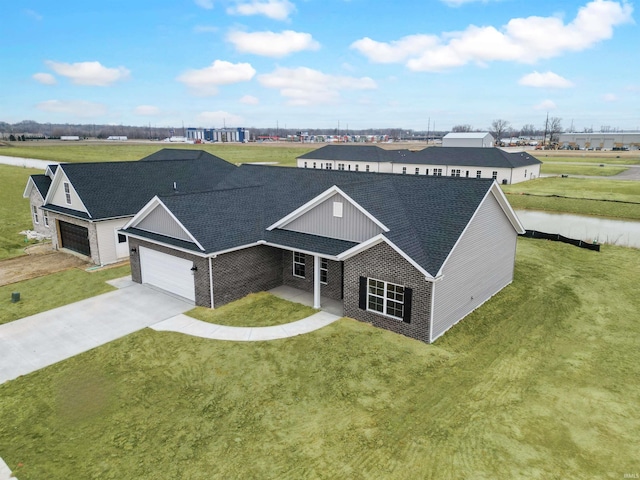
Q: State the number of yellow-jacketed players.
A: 0